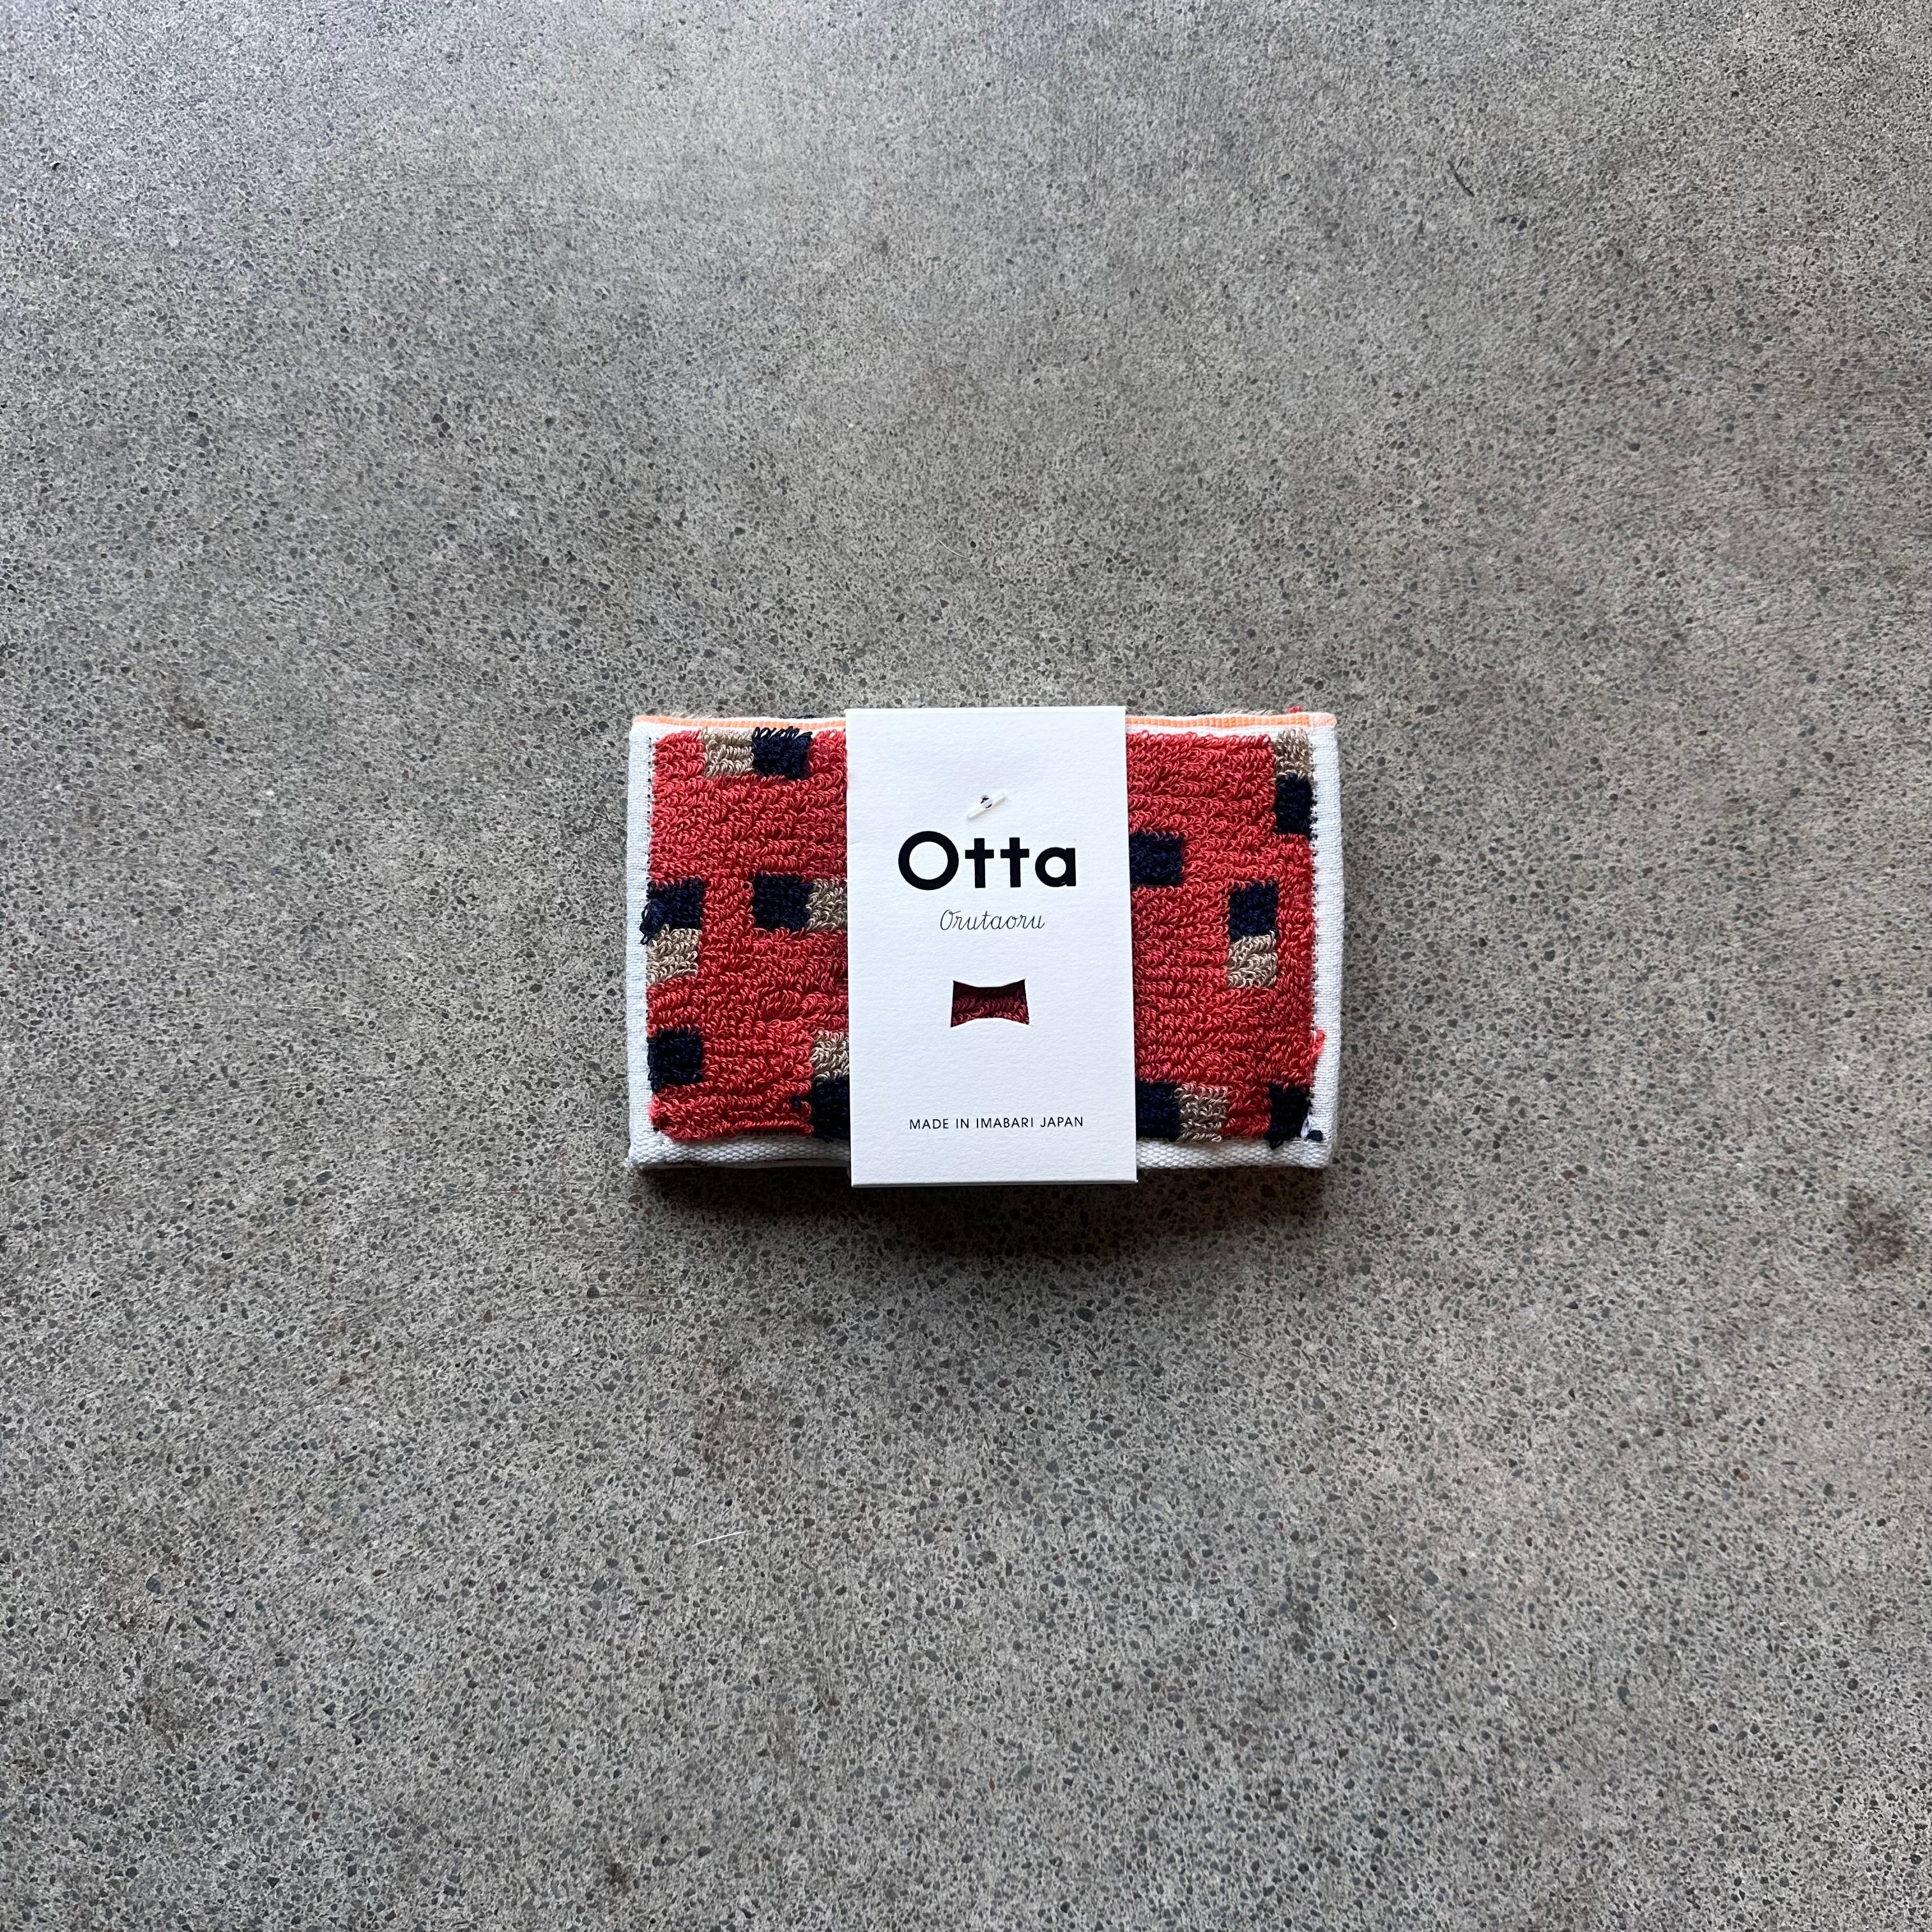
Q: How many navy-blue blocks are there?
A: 10